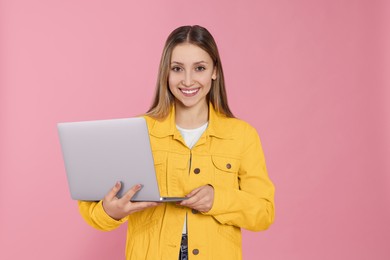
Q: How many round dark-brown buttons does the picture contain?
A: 4